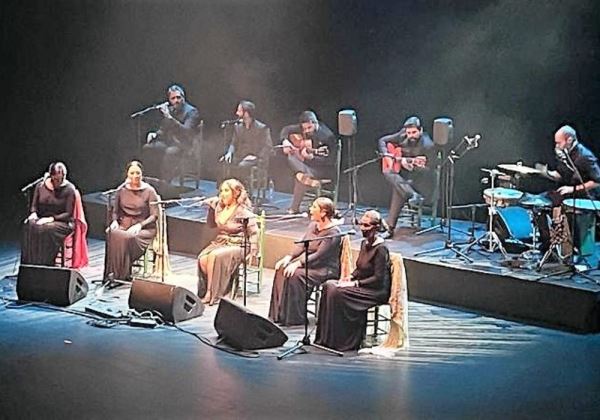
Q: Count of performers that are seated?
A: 10